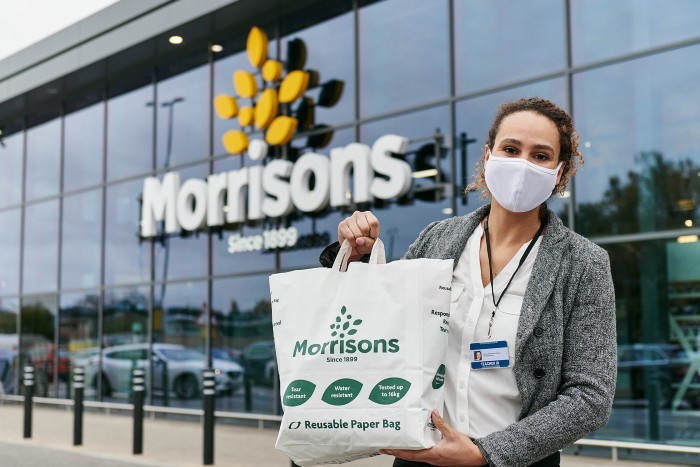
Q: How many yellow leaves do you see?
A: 9